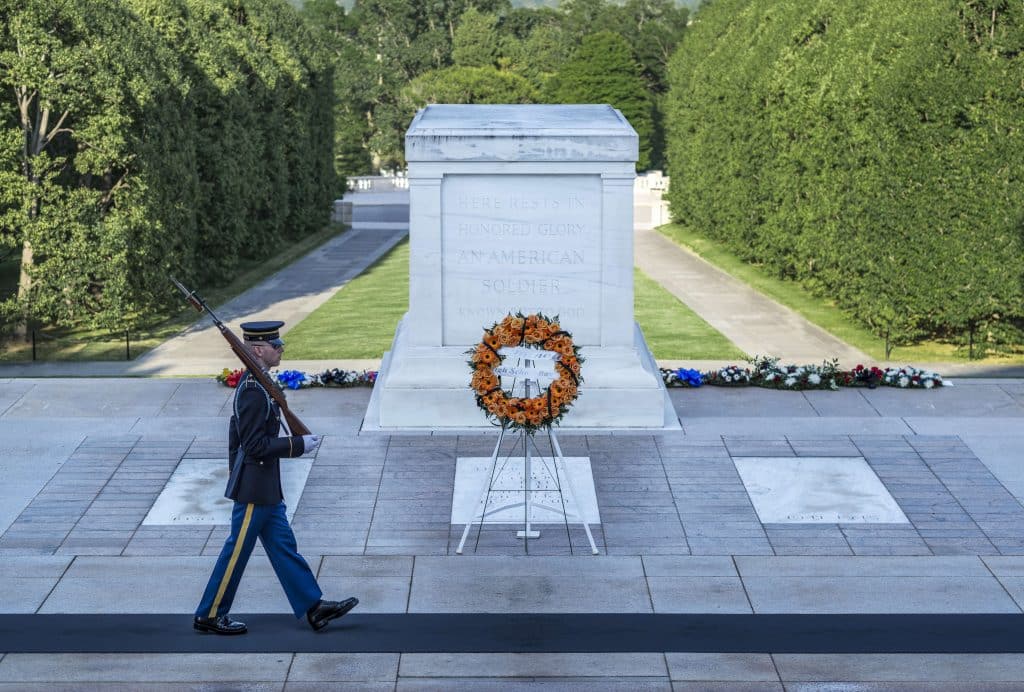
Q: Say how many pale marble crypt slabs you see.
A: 3